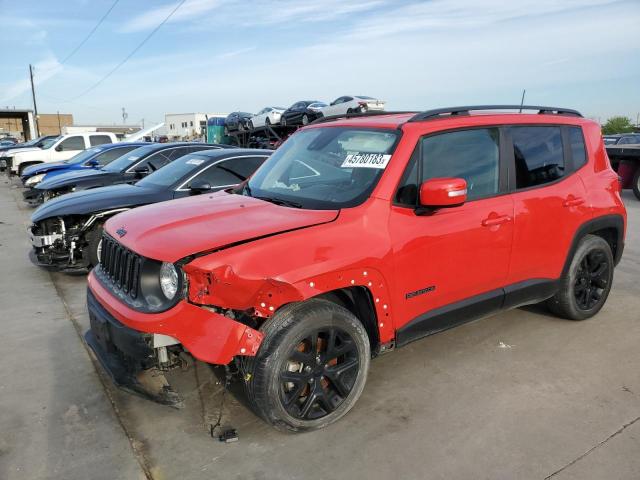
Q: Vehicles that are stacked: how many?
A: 4